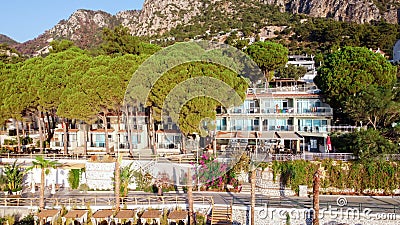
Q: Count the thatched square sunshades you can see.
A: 6